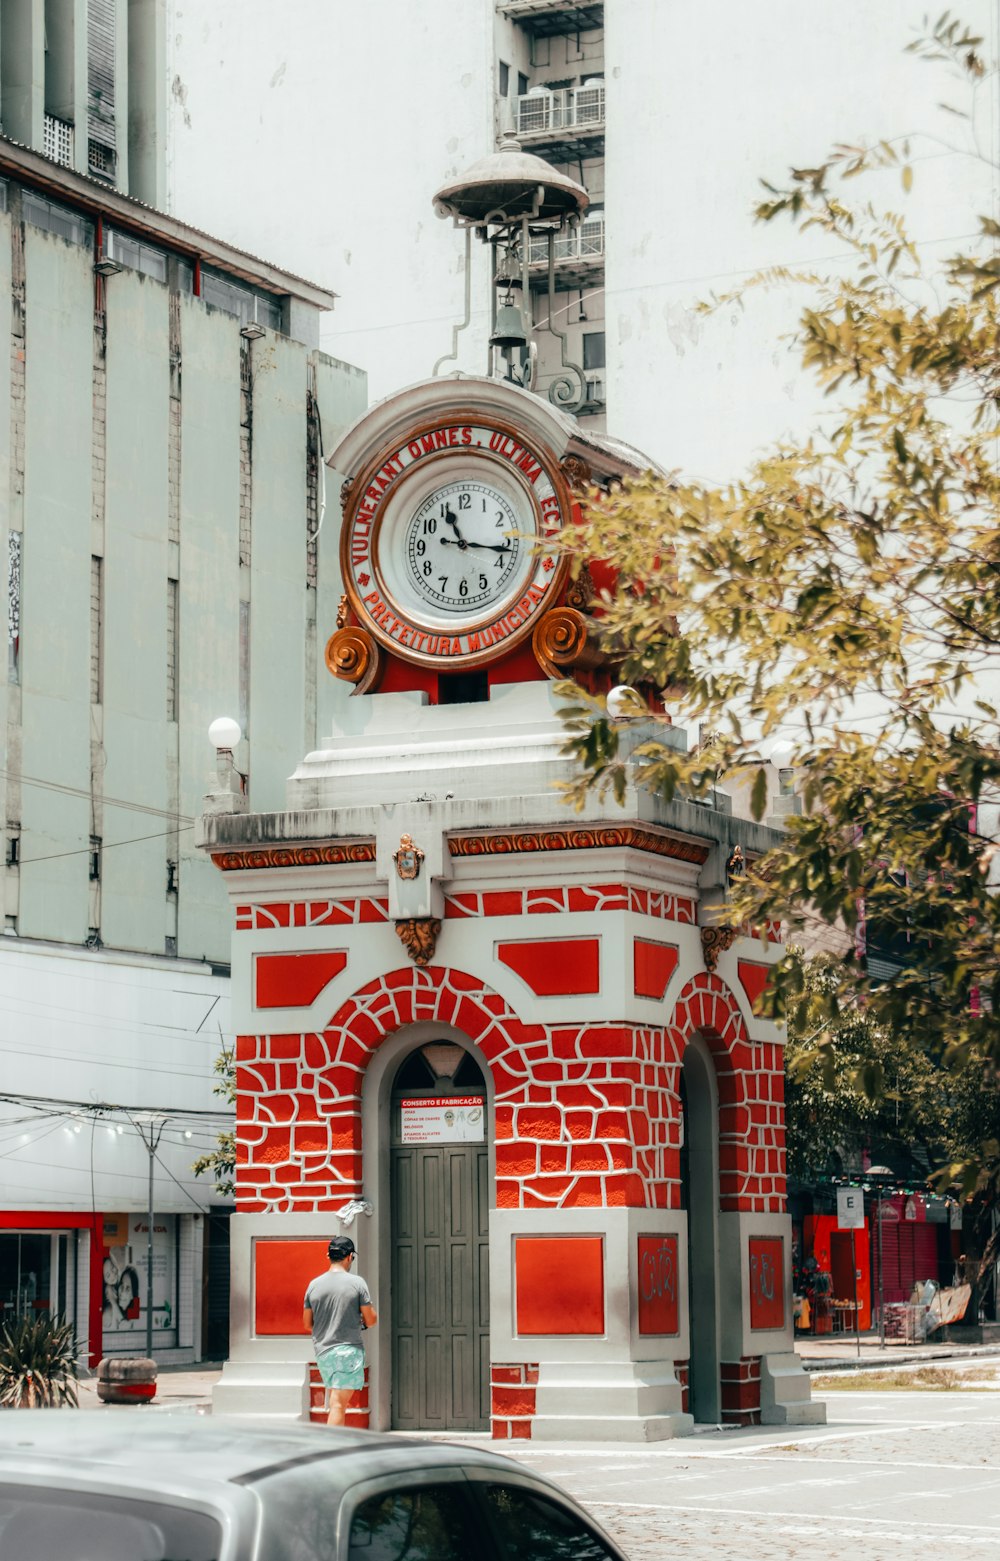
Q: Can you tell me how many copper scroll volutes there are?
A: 2